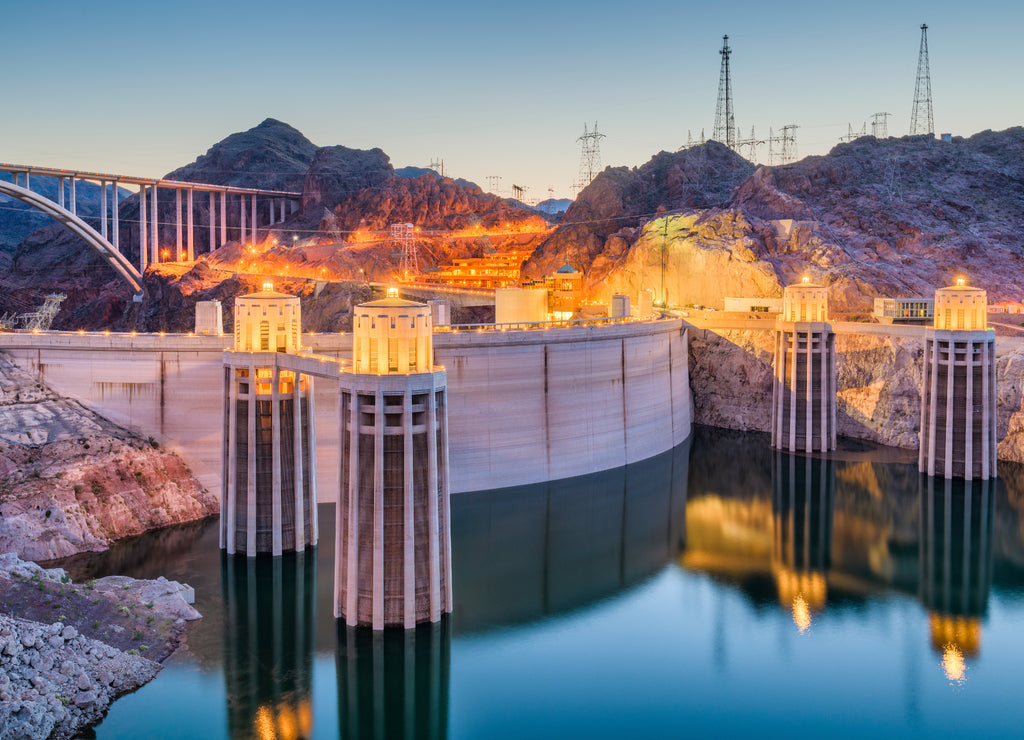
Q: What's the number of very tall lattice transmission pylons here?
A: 2